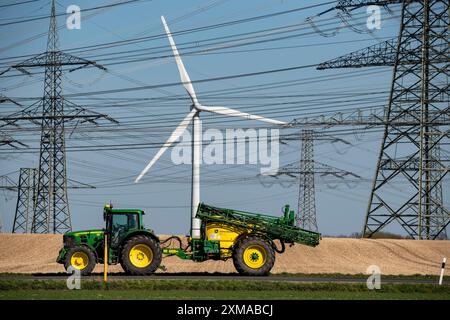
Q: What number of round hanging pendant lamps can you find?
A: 0